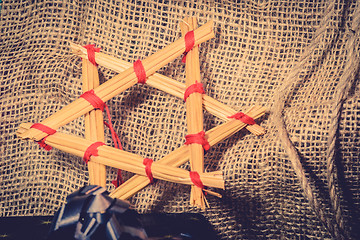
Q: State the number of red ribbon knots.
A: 11